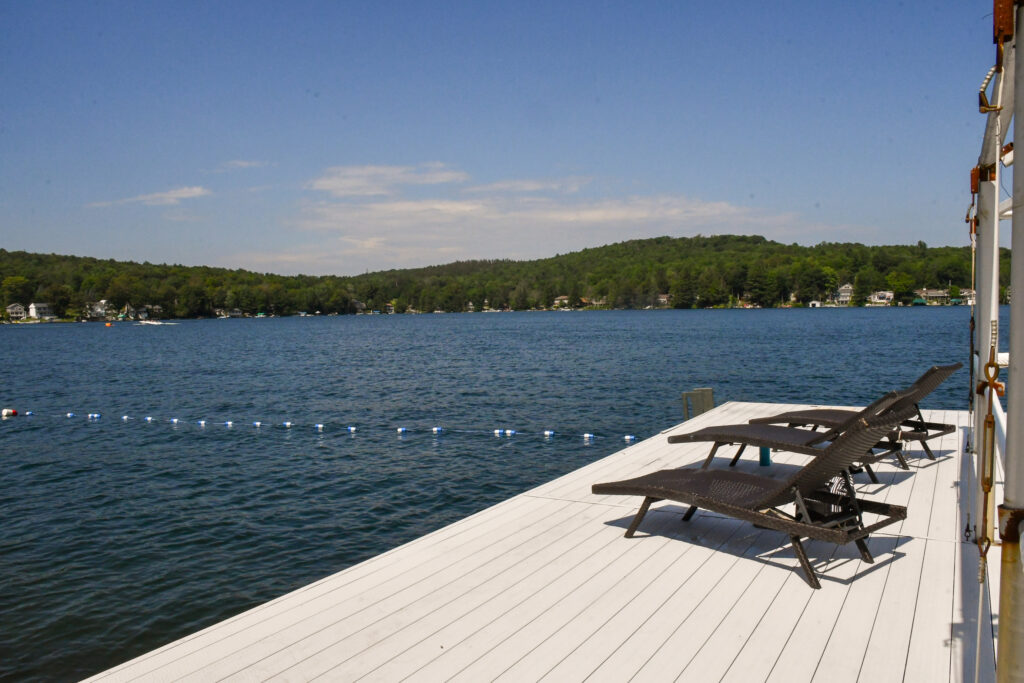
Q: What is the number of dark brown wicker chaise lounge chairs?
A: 3